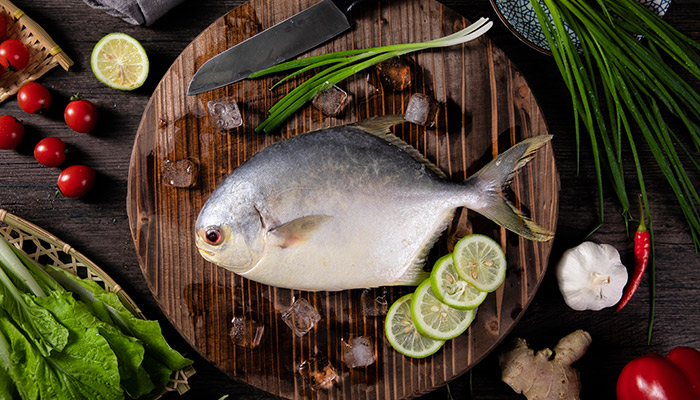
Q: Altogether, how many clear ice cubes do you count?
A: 10